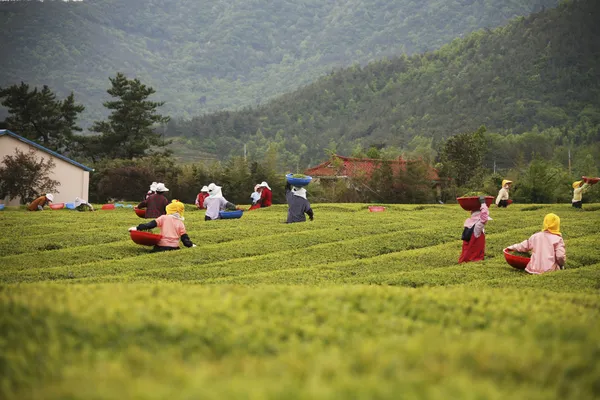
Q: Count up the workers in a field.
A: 14